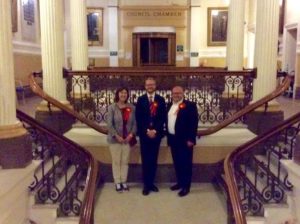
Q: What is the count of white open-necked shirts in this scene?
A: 1